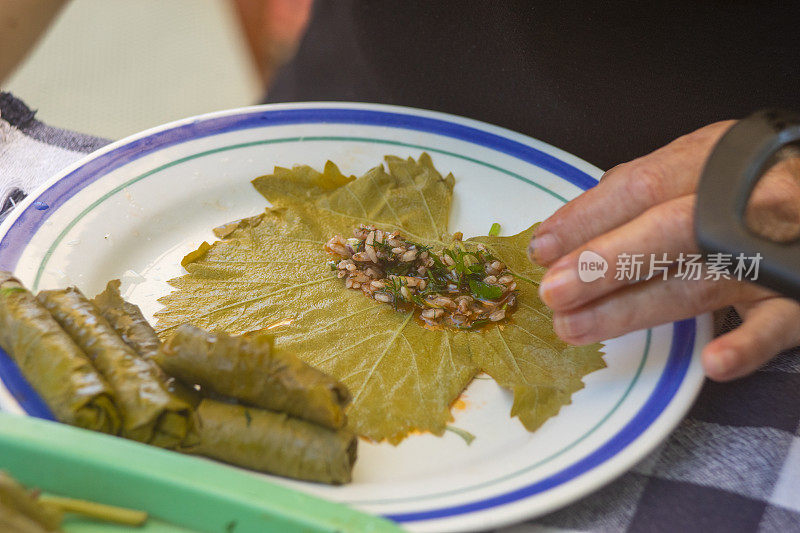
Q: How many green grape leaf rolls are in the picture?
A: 5